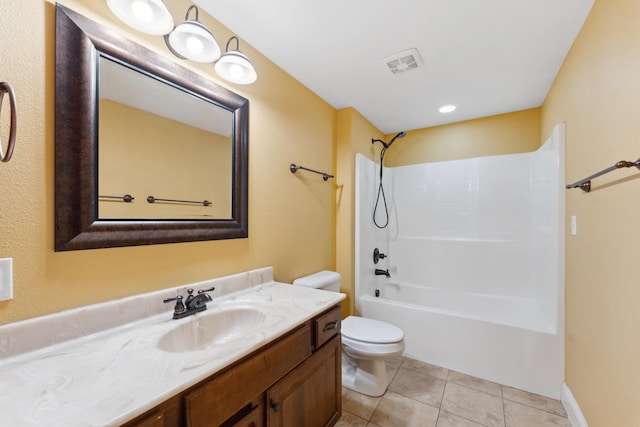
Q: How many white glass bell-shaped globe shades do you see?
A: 3